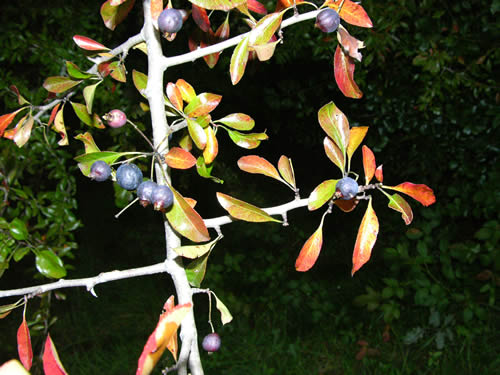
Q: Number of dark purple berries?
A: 8